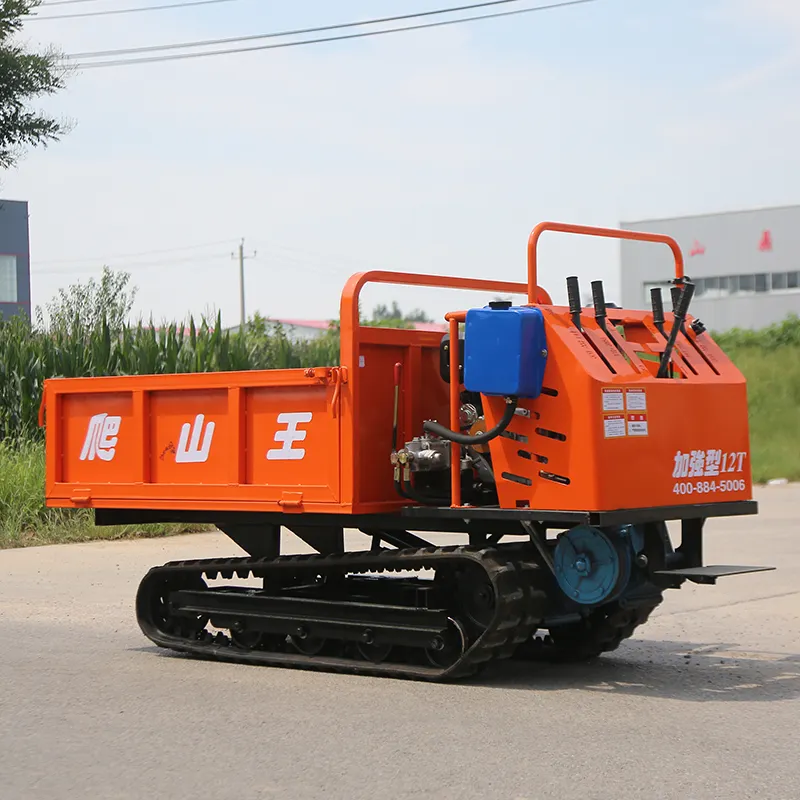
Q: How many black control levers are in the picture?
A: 5